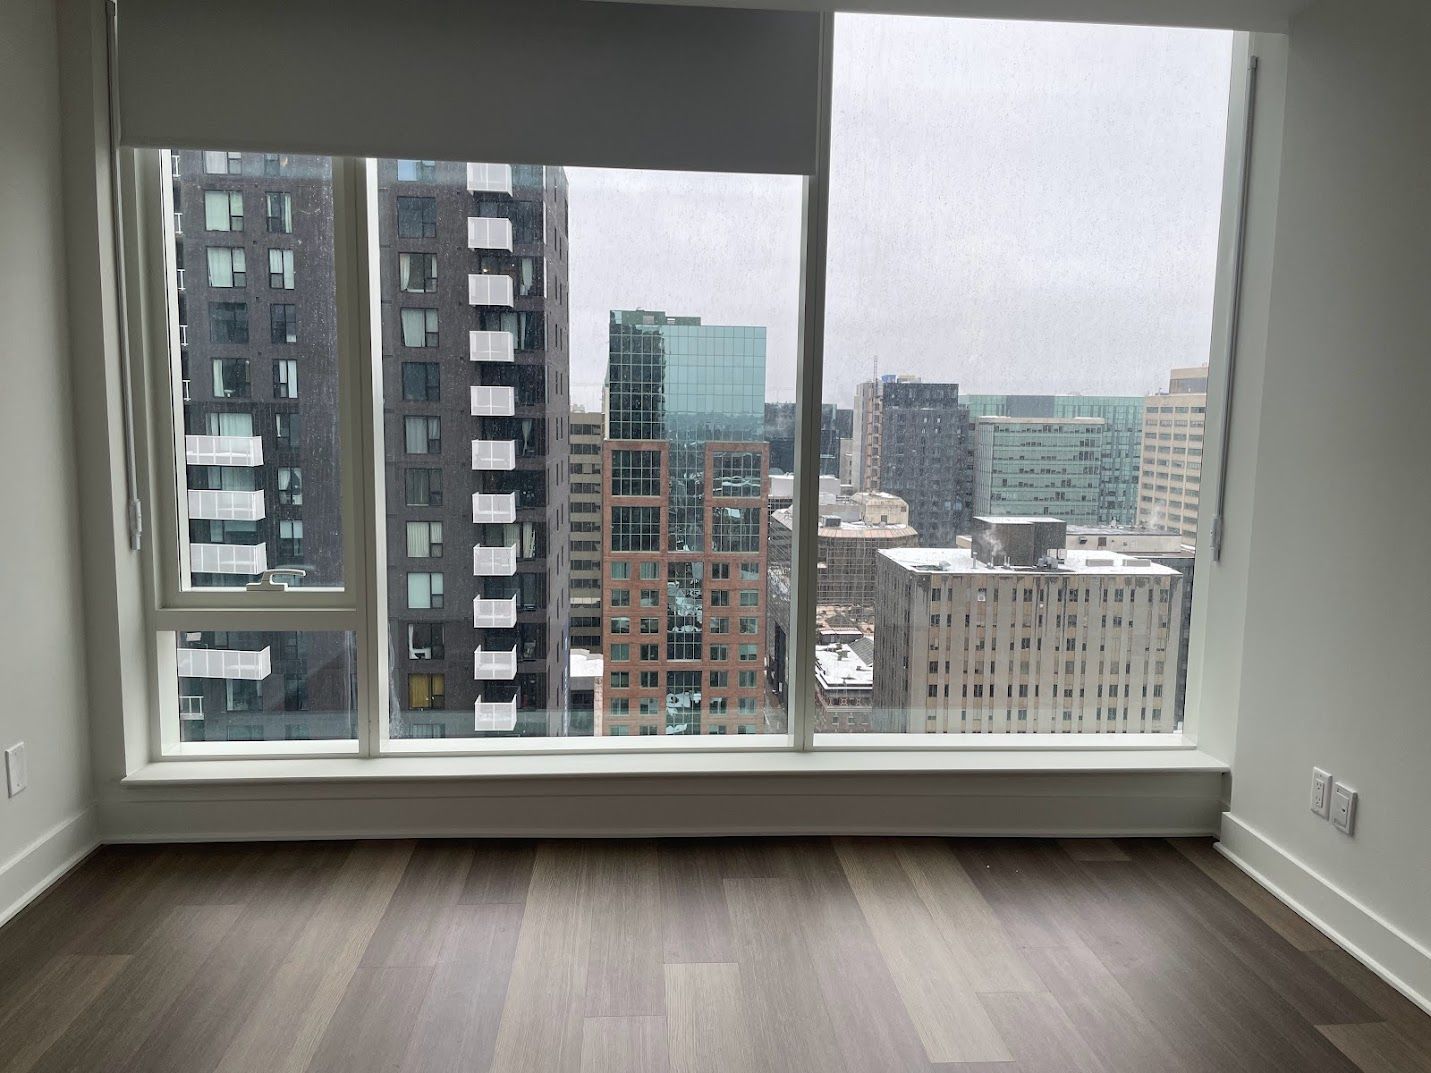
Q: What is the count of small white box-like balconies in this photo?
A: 11